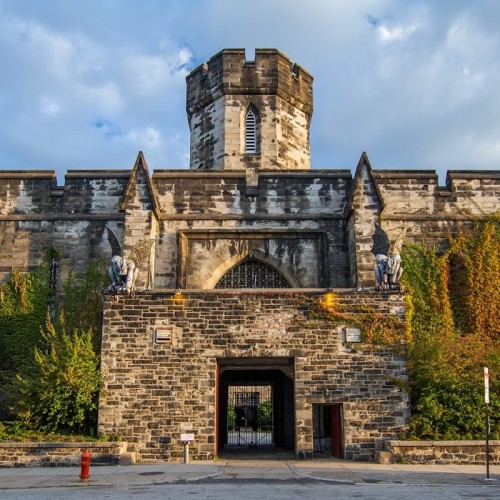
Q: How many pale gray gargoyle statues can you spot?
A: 2